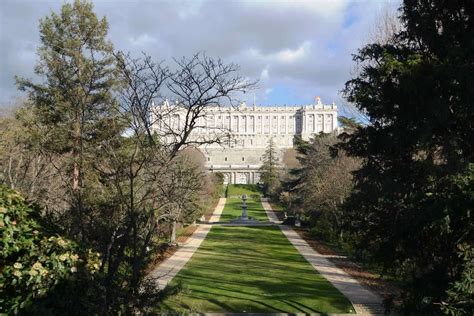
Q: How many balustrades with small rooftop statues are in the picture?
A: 1